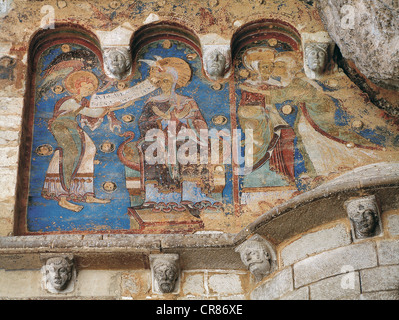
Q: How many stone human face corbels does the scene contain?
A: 7